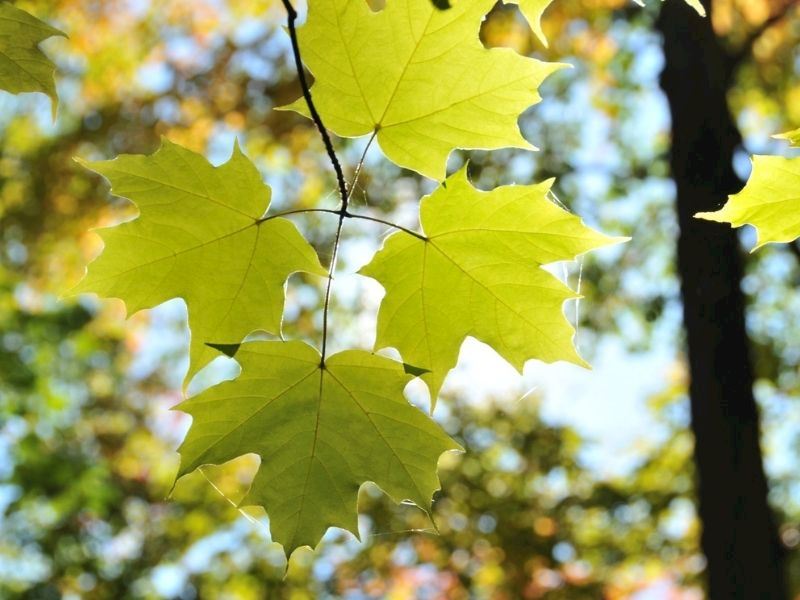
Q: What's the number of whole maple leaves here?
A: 3